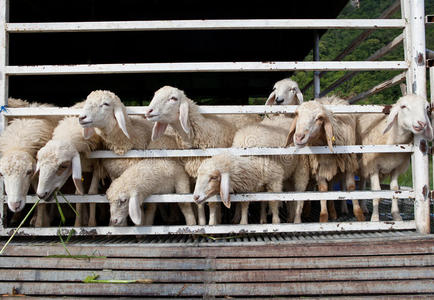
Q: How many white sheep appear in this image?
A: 9